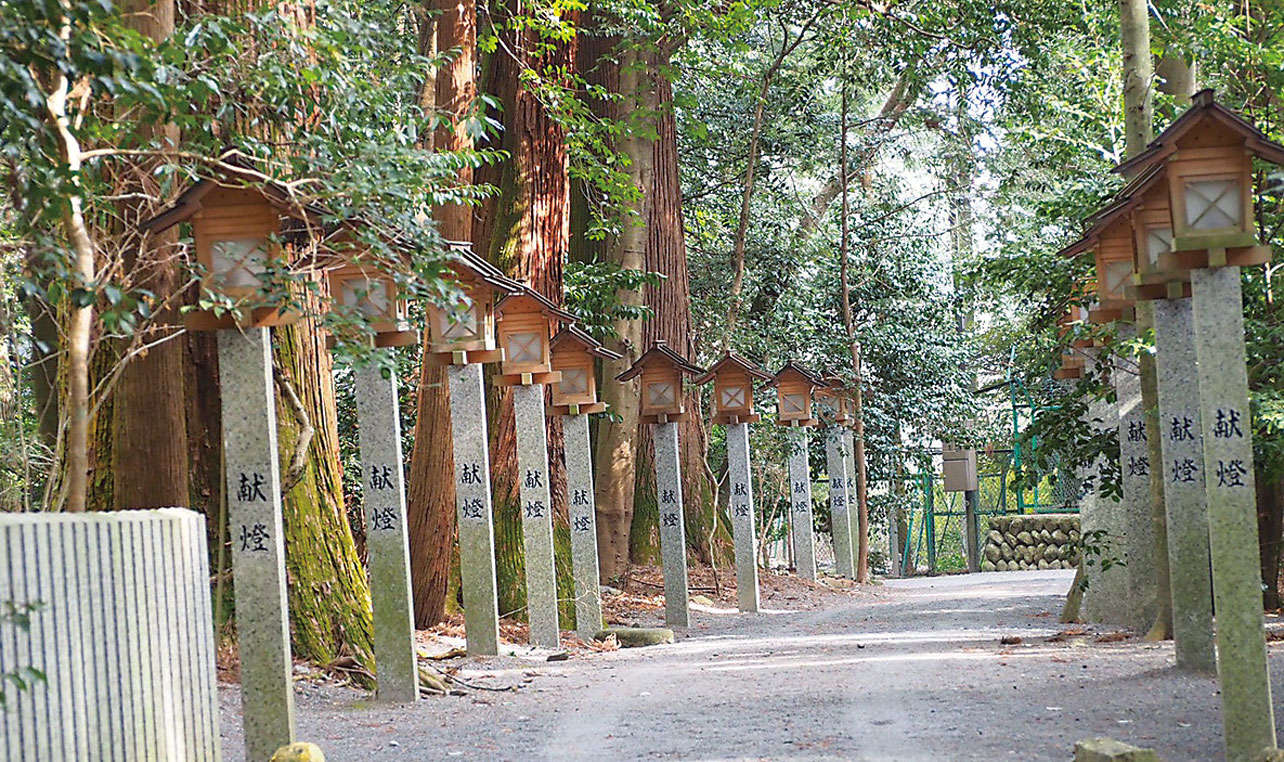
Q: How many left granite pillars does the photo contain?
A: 10